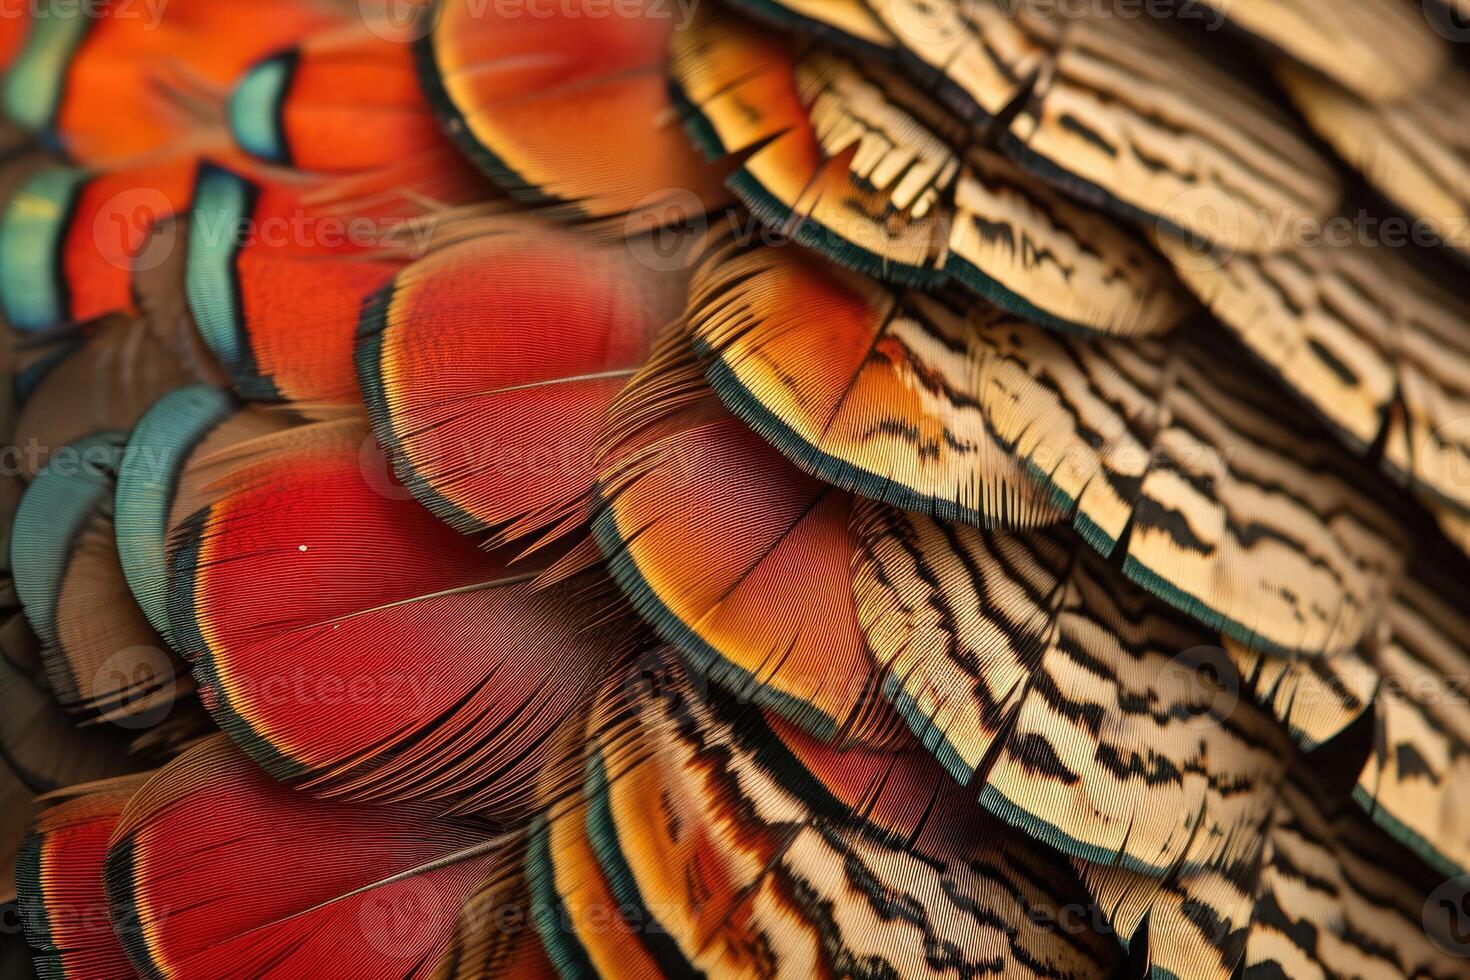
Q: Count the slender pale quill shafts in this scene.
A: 3